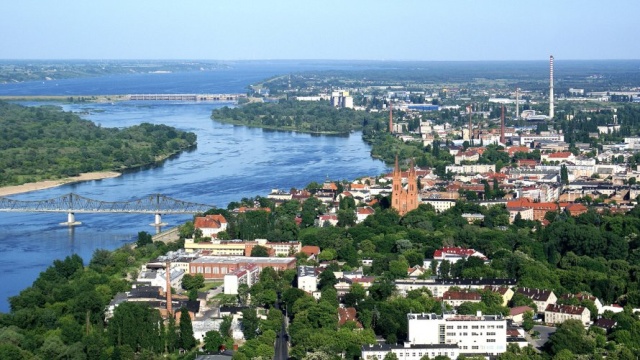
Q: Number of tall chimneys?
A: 6